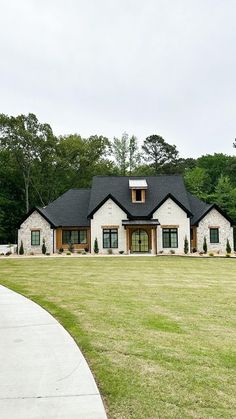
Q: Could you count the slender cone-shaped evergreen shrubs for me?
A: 6